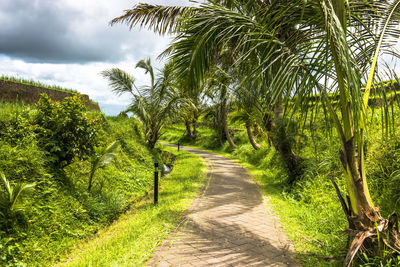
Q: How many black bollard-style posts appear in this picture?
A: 2